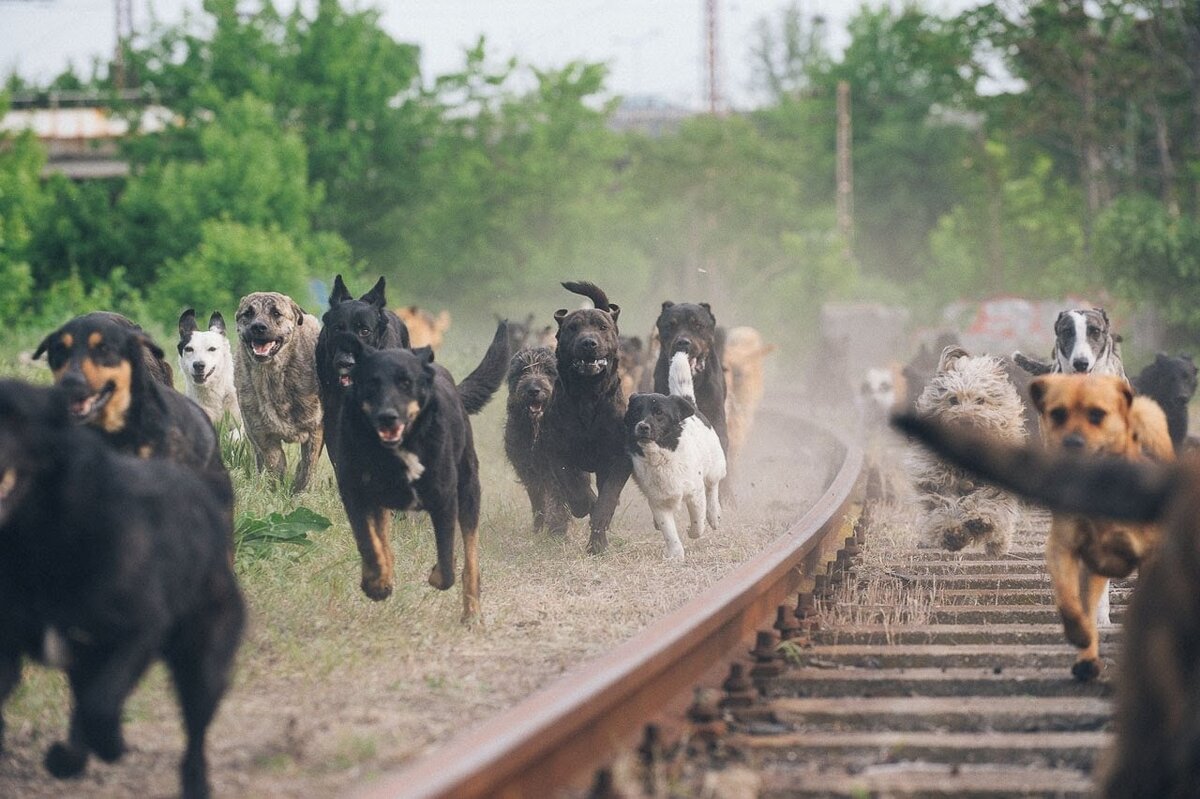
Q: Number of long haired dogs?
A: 2